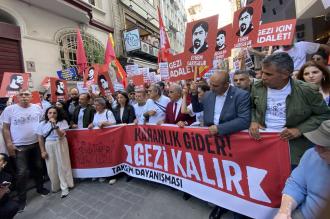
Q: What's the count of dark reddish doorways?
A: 1